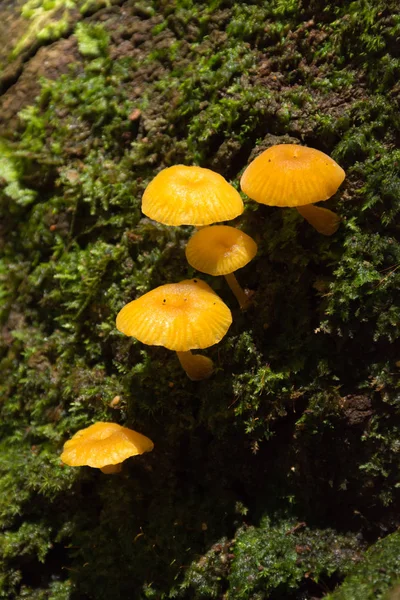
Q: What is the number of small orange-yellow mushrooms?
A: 5